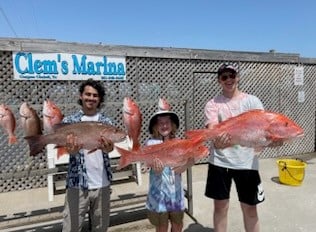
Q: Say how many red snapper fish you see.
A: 6